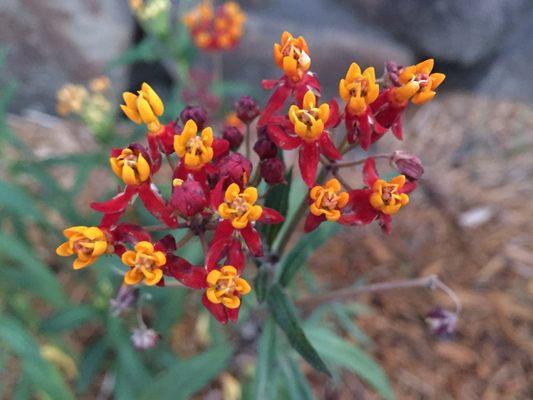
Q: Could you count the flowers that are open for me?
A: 13